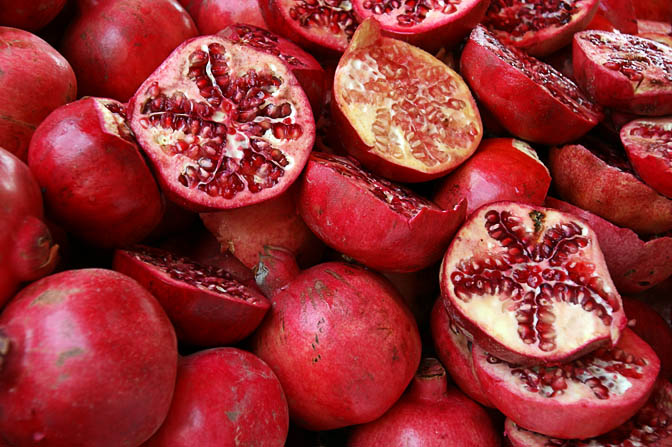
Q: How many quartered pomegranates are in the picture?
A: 0